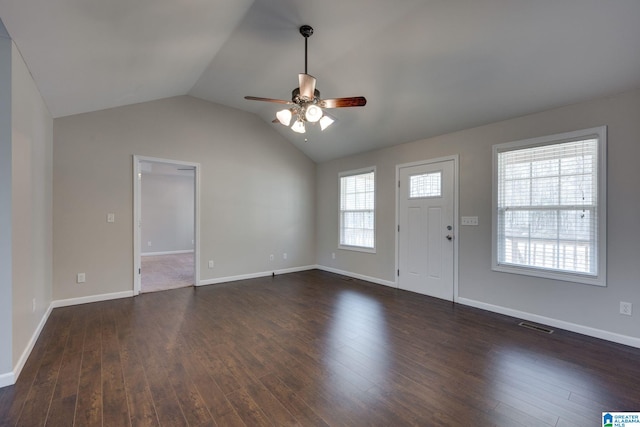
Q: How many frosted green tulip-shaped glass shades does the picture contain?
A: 0